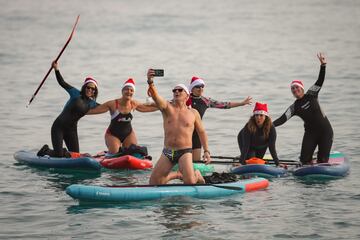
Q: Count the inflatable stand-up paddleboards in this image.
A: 6